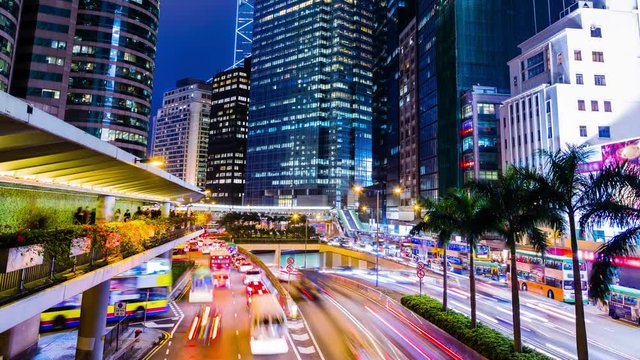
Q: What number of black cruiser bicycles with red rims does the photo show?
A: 0